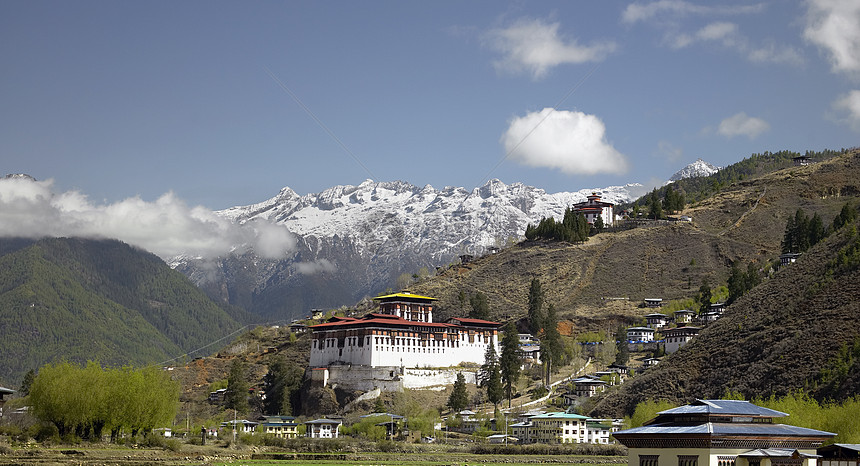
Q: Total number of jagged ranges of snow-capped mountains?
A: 1